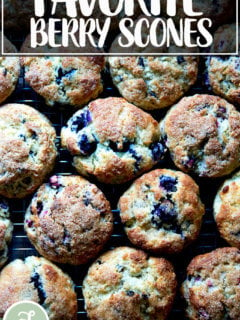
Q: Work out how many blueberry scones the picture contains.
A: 14